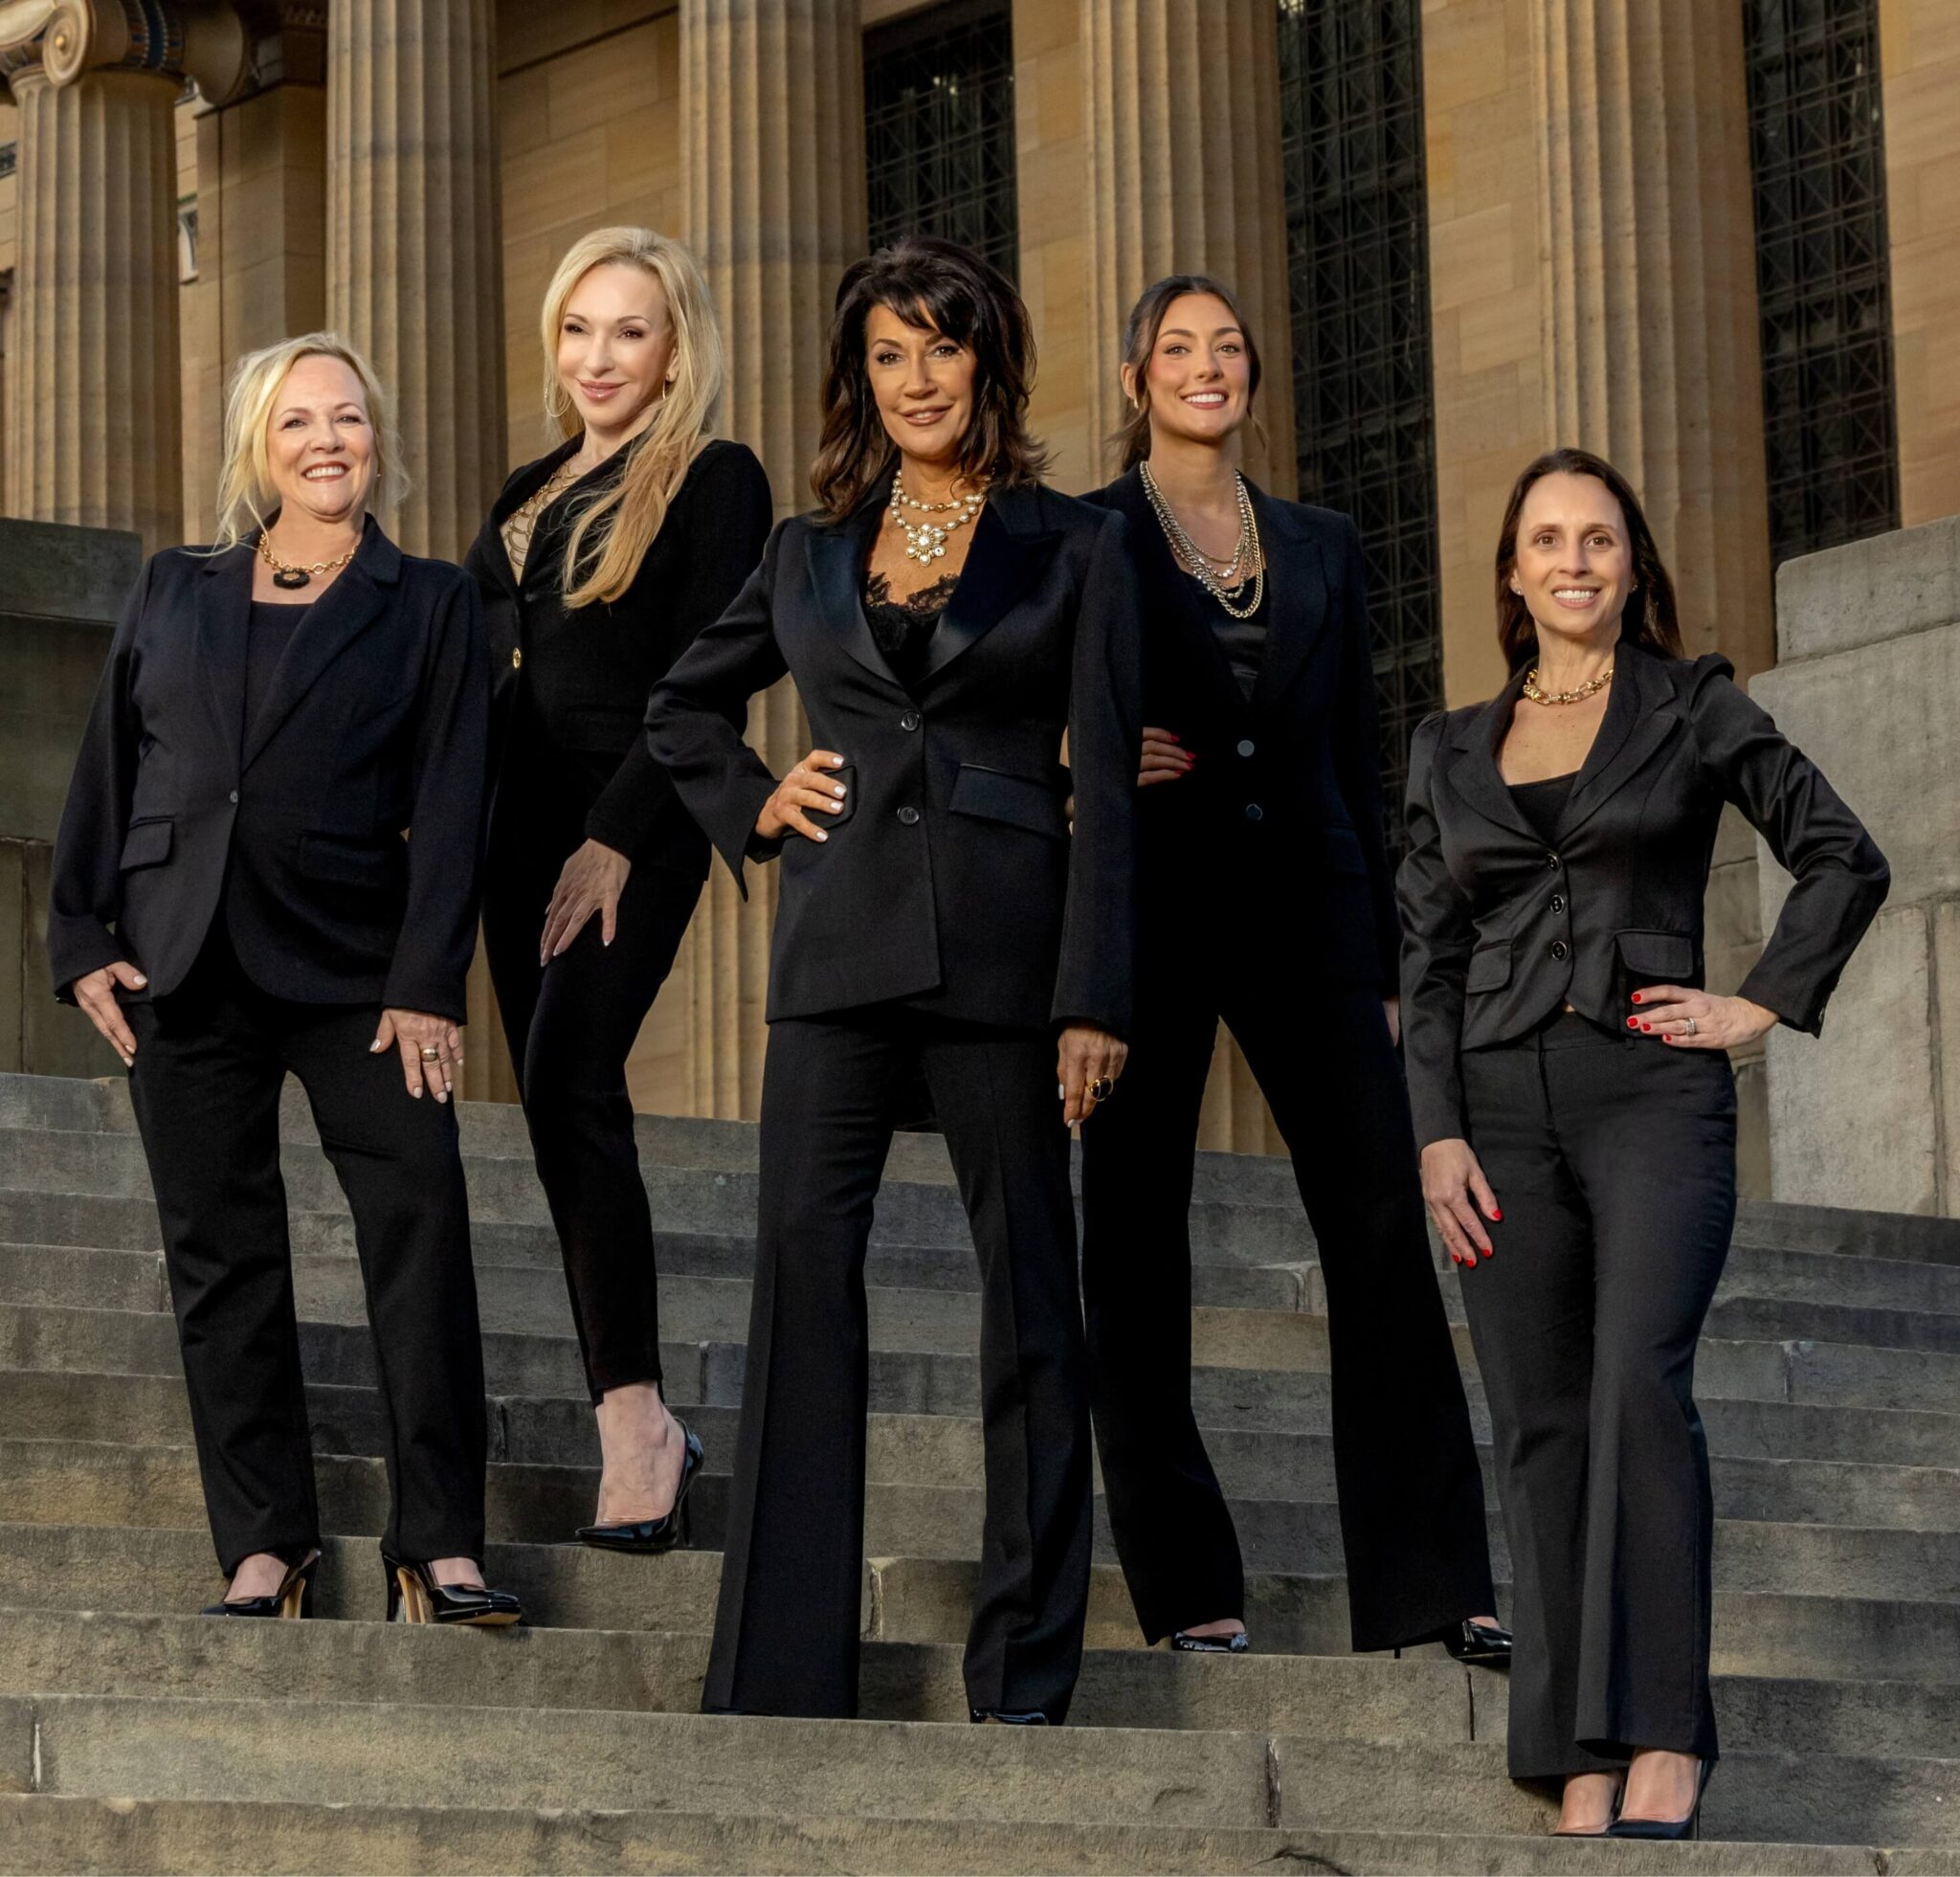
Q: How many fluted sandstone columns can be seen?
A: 5